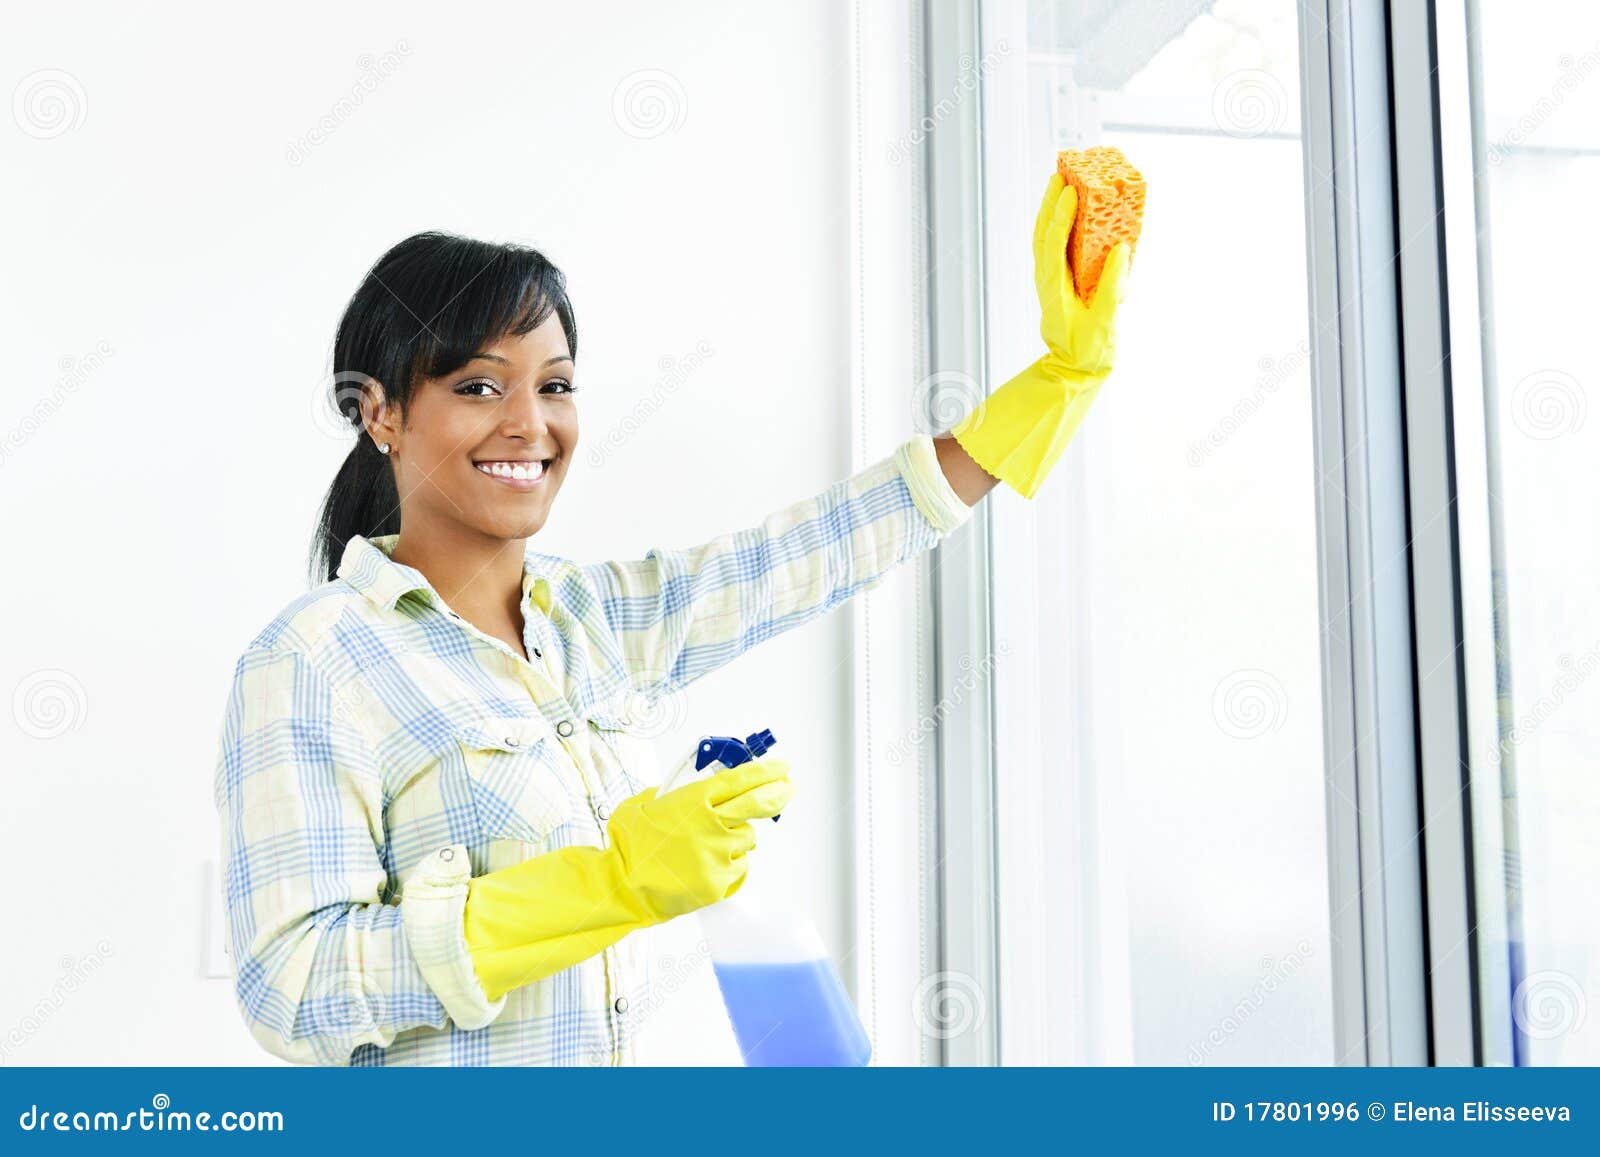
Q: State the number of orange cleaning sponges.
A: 1